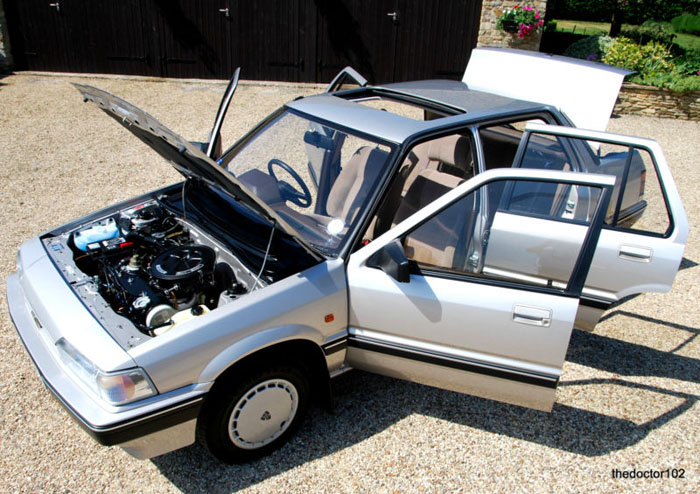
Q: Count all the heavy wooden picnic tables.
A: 0